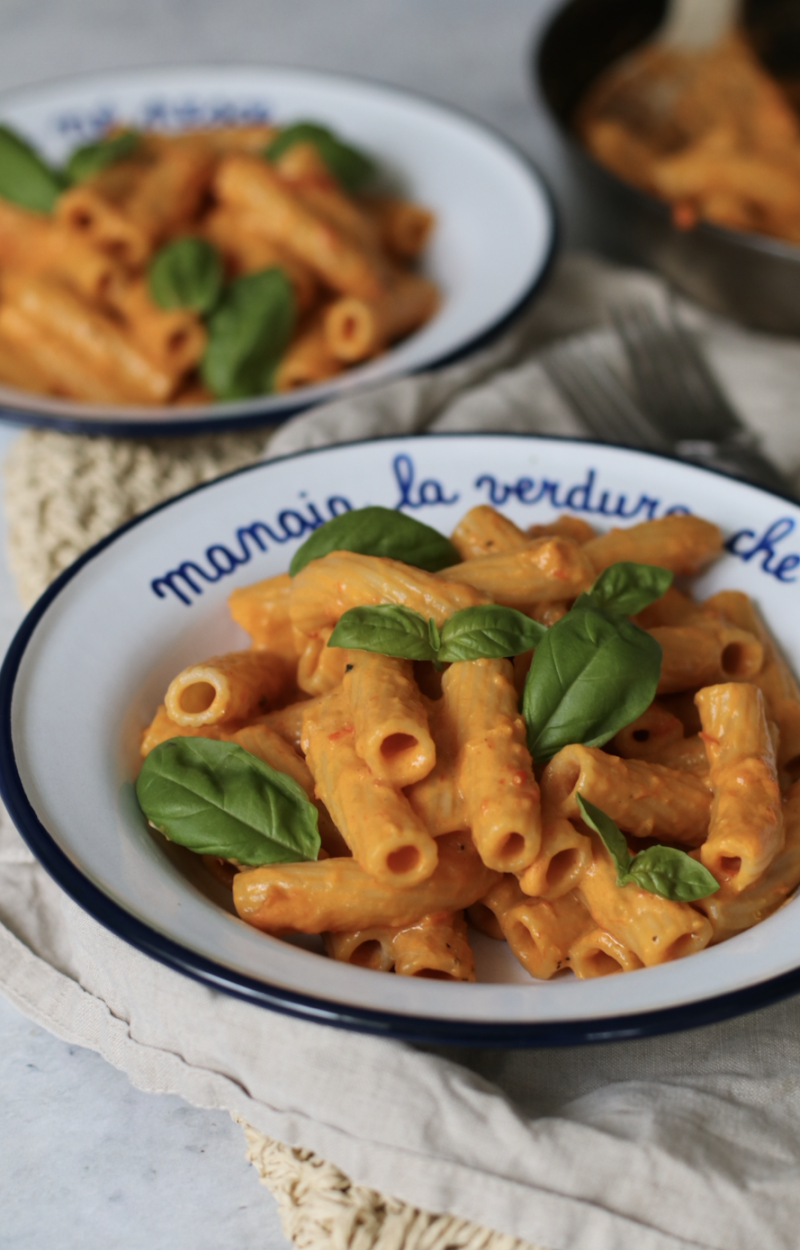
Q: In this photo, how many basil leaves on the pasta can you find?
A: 13